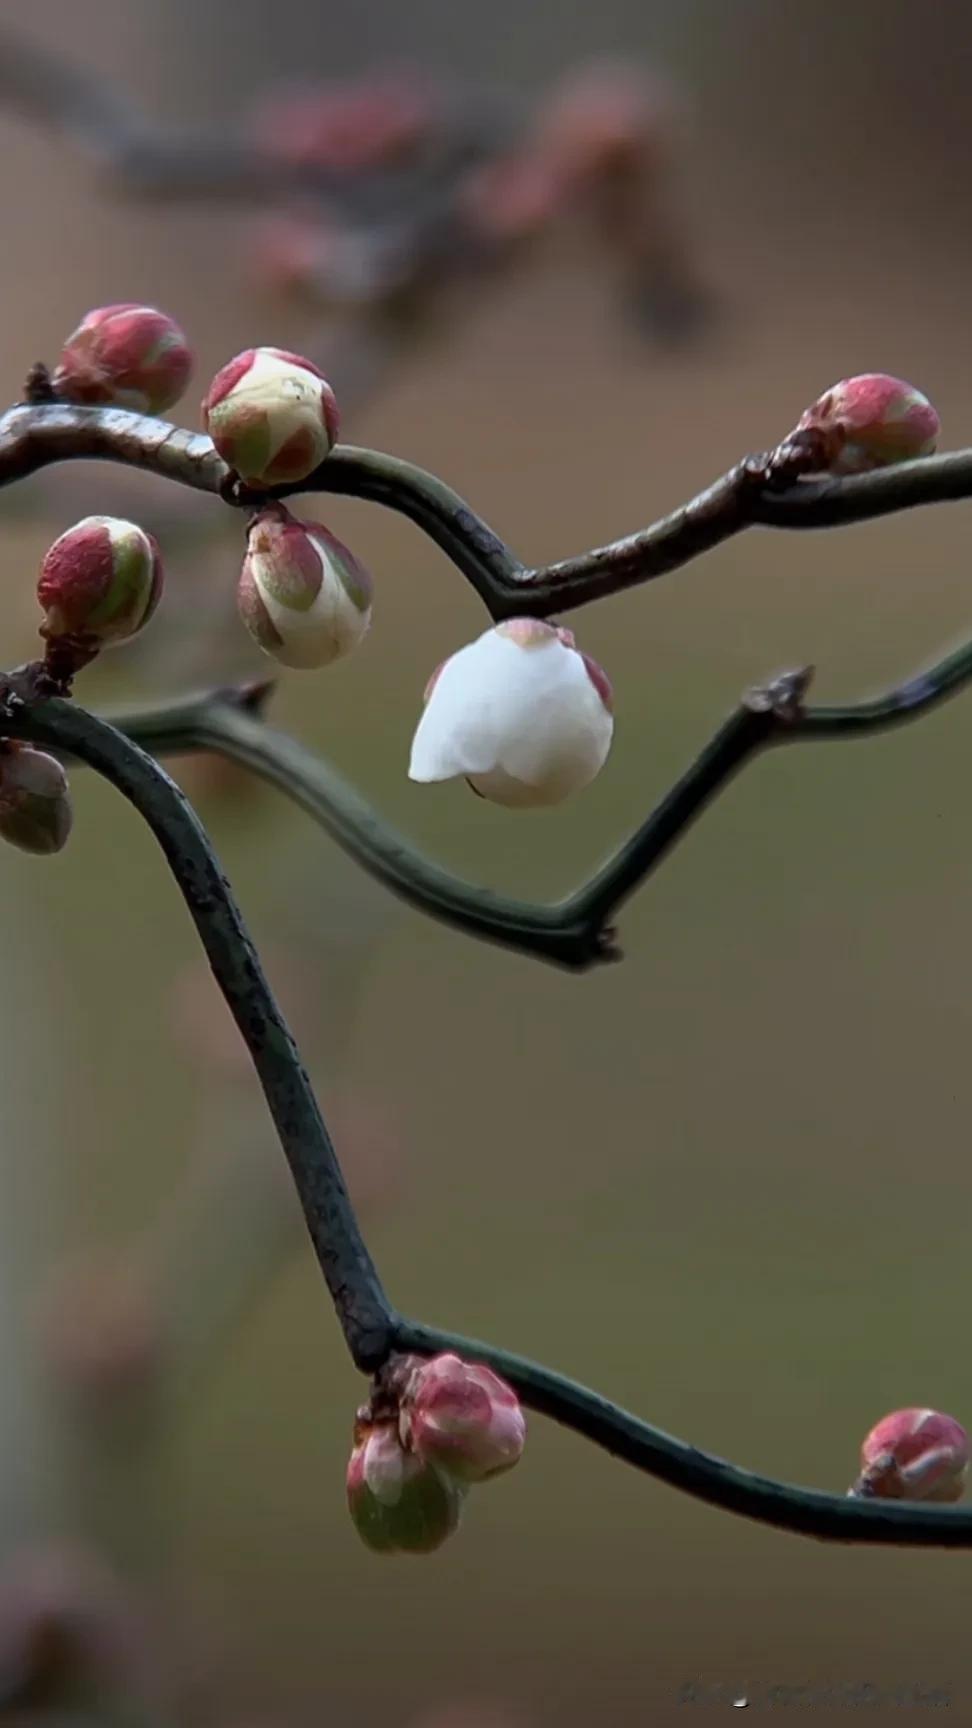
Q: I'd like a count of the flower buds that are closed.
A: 9